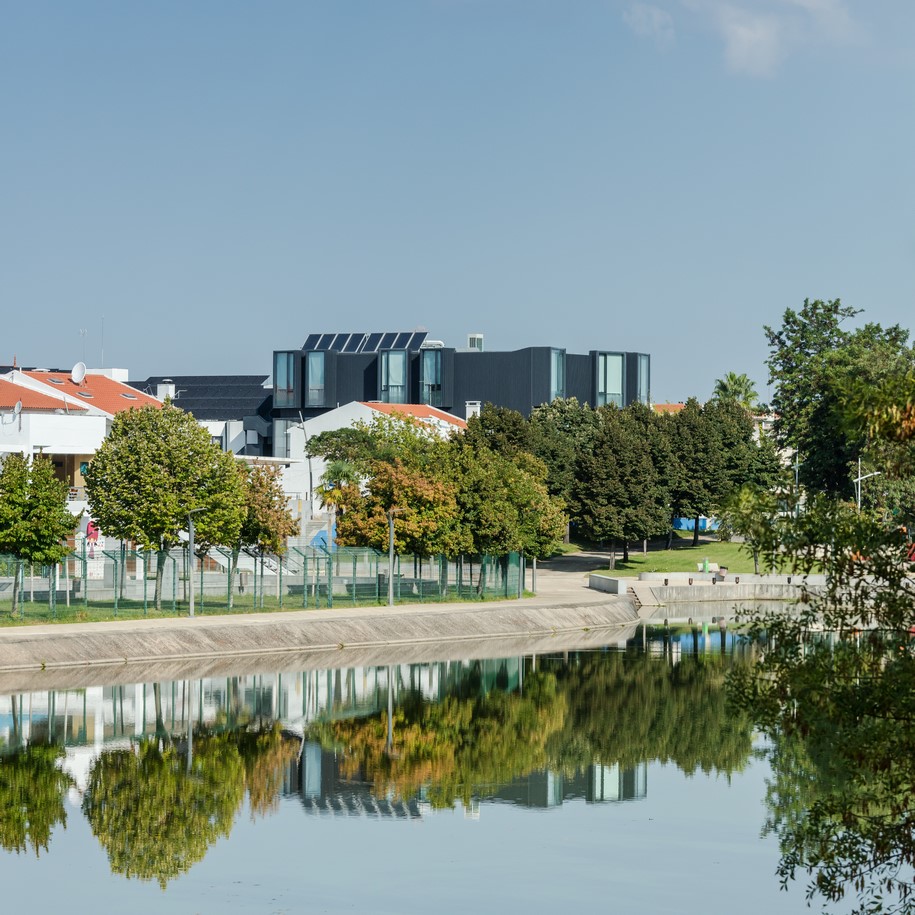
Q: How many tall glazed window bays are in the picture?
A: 7